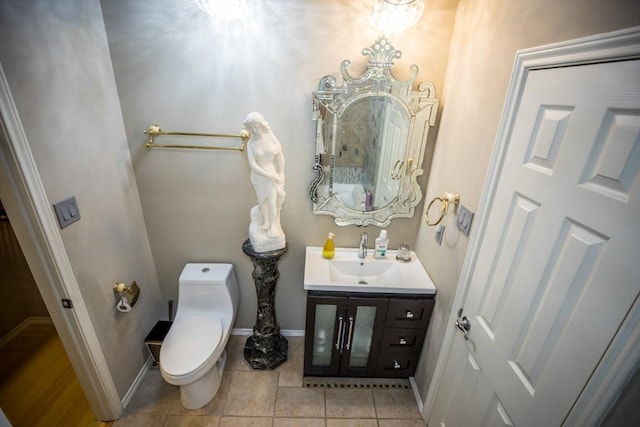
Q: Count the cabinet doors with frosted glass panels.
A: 2